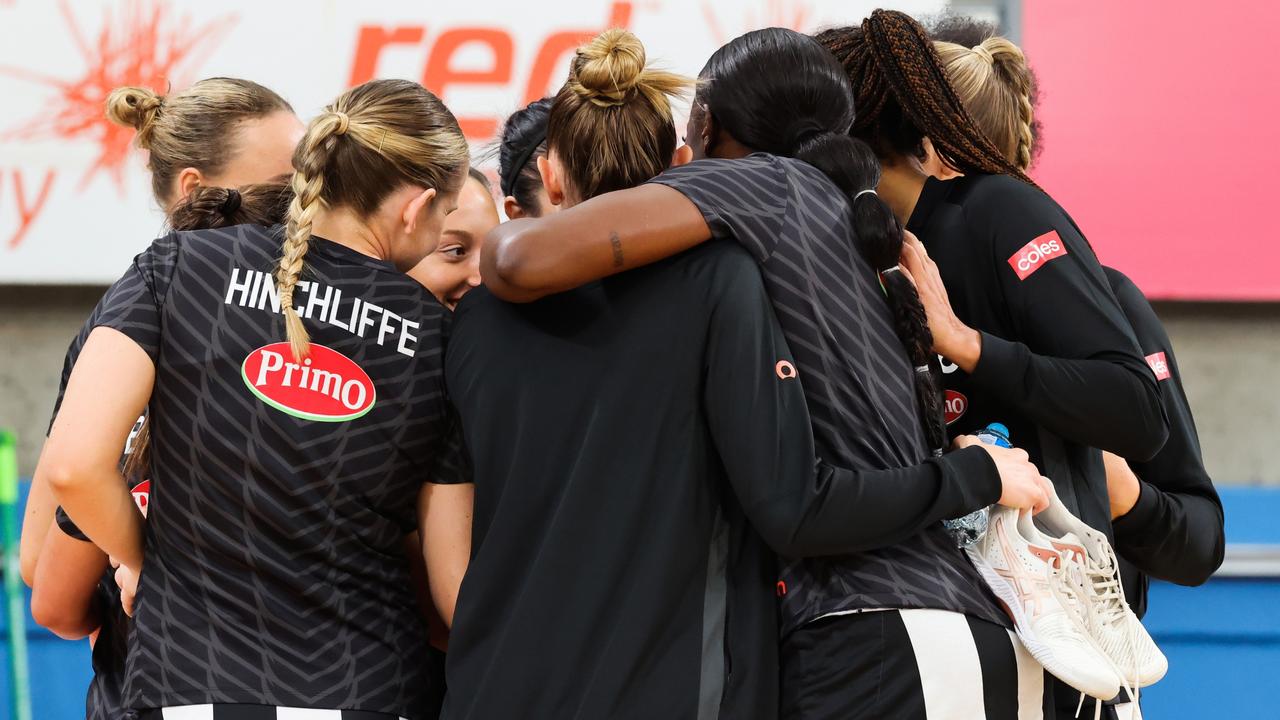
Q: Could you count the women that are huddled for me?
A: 10